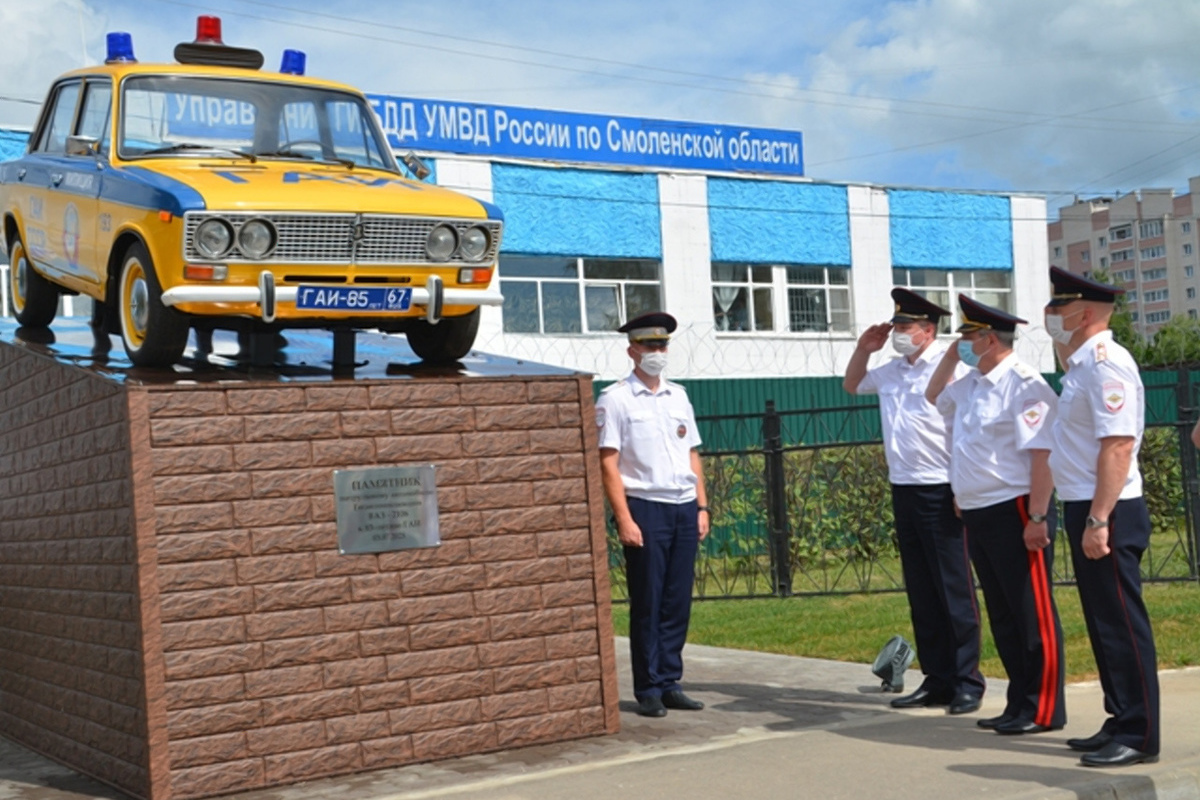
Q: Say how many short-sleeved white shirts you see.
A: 4